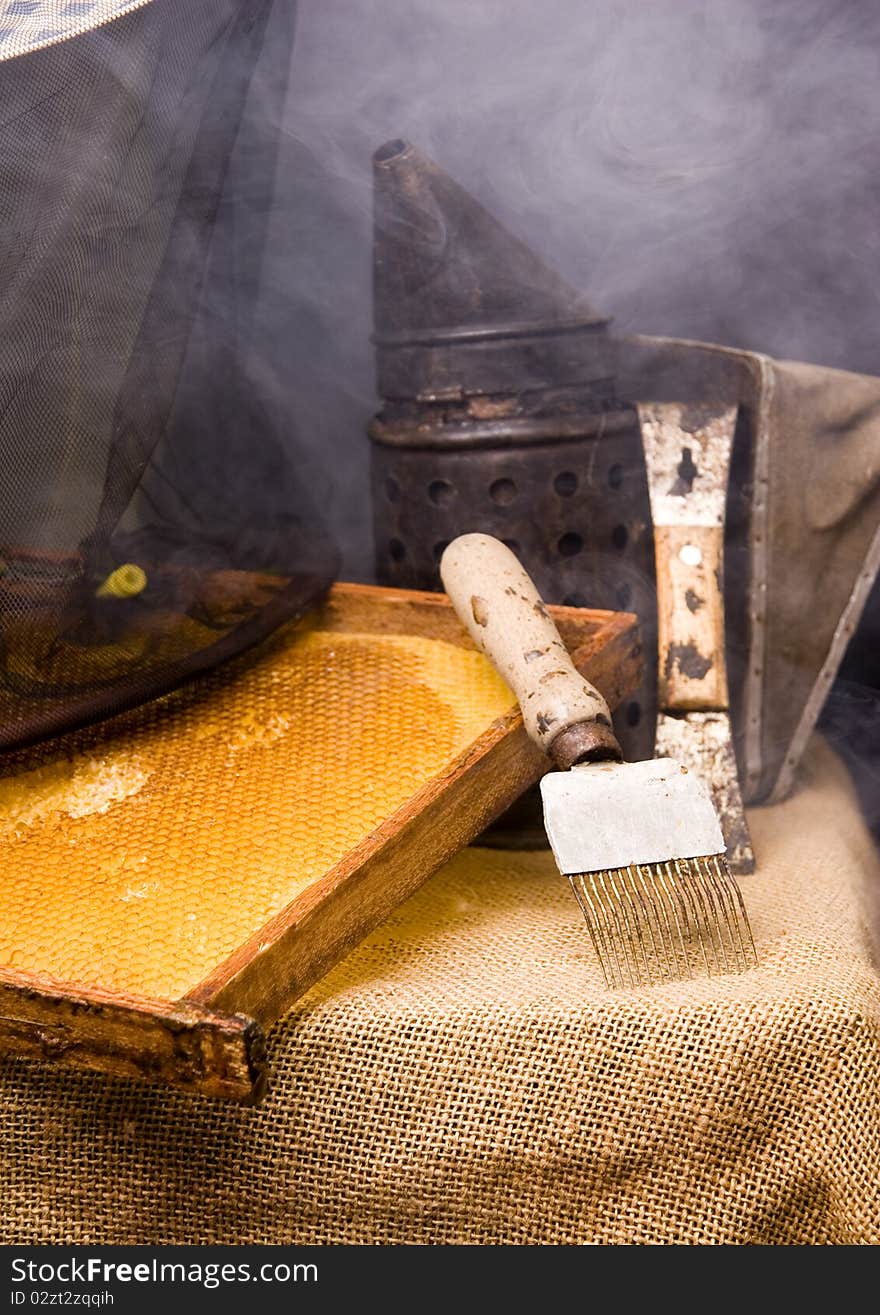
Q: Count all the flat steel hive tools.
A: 1